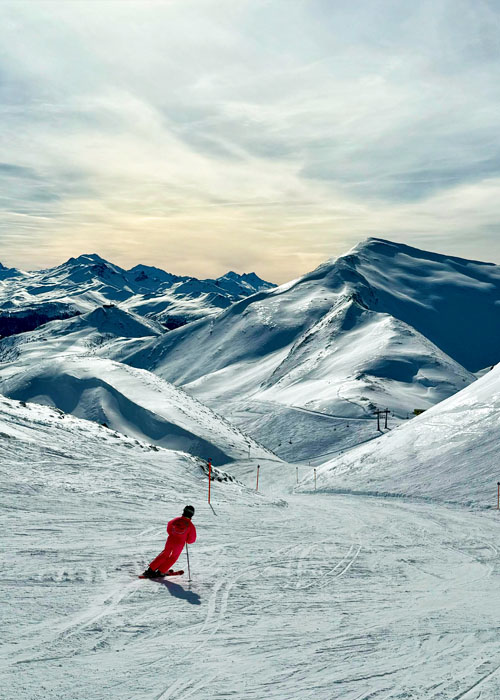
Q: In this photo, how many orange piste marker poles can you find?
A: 5